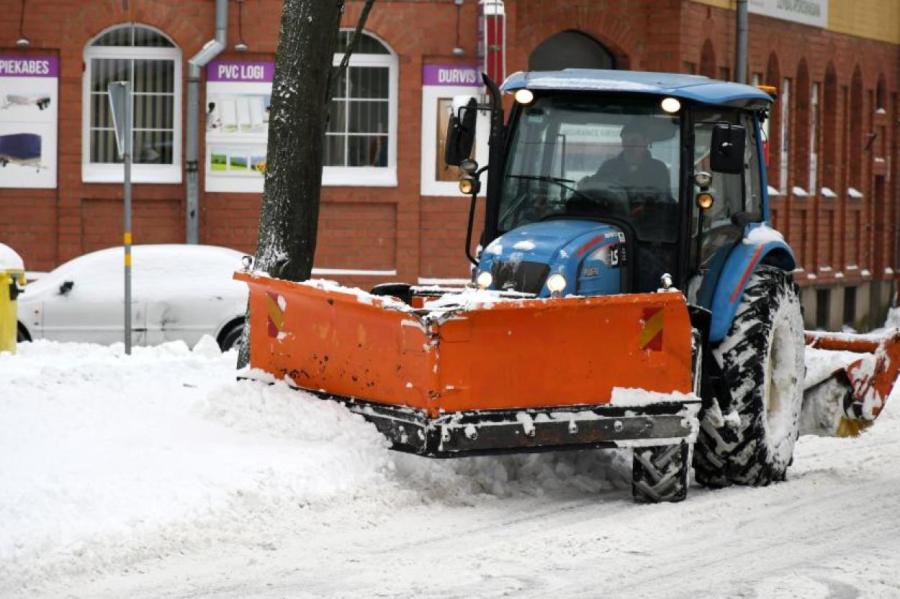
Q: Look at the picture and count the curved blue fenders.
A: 1